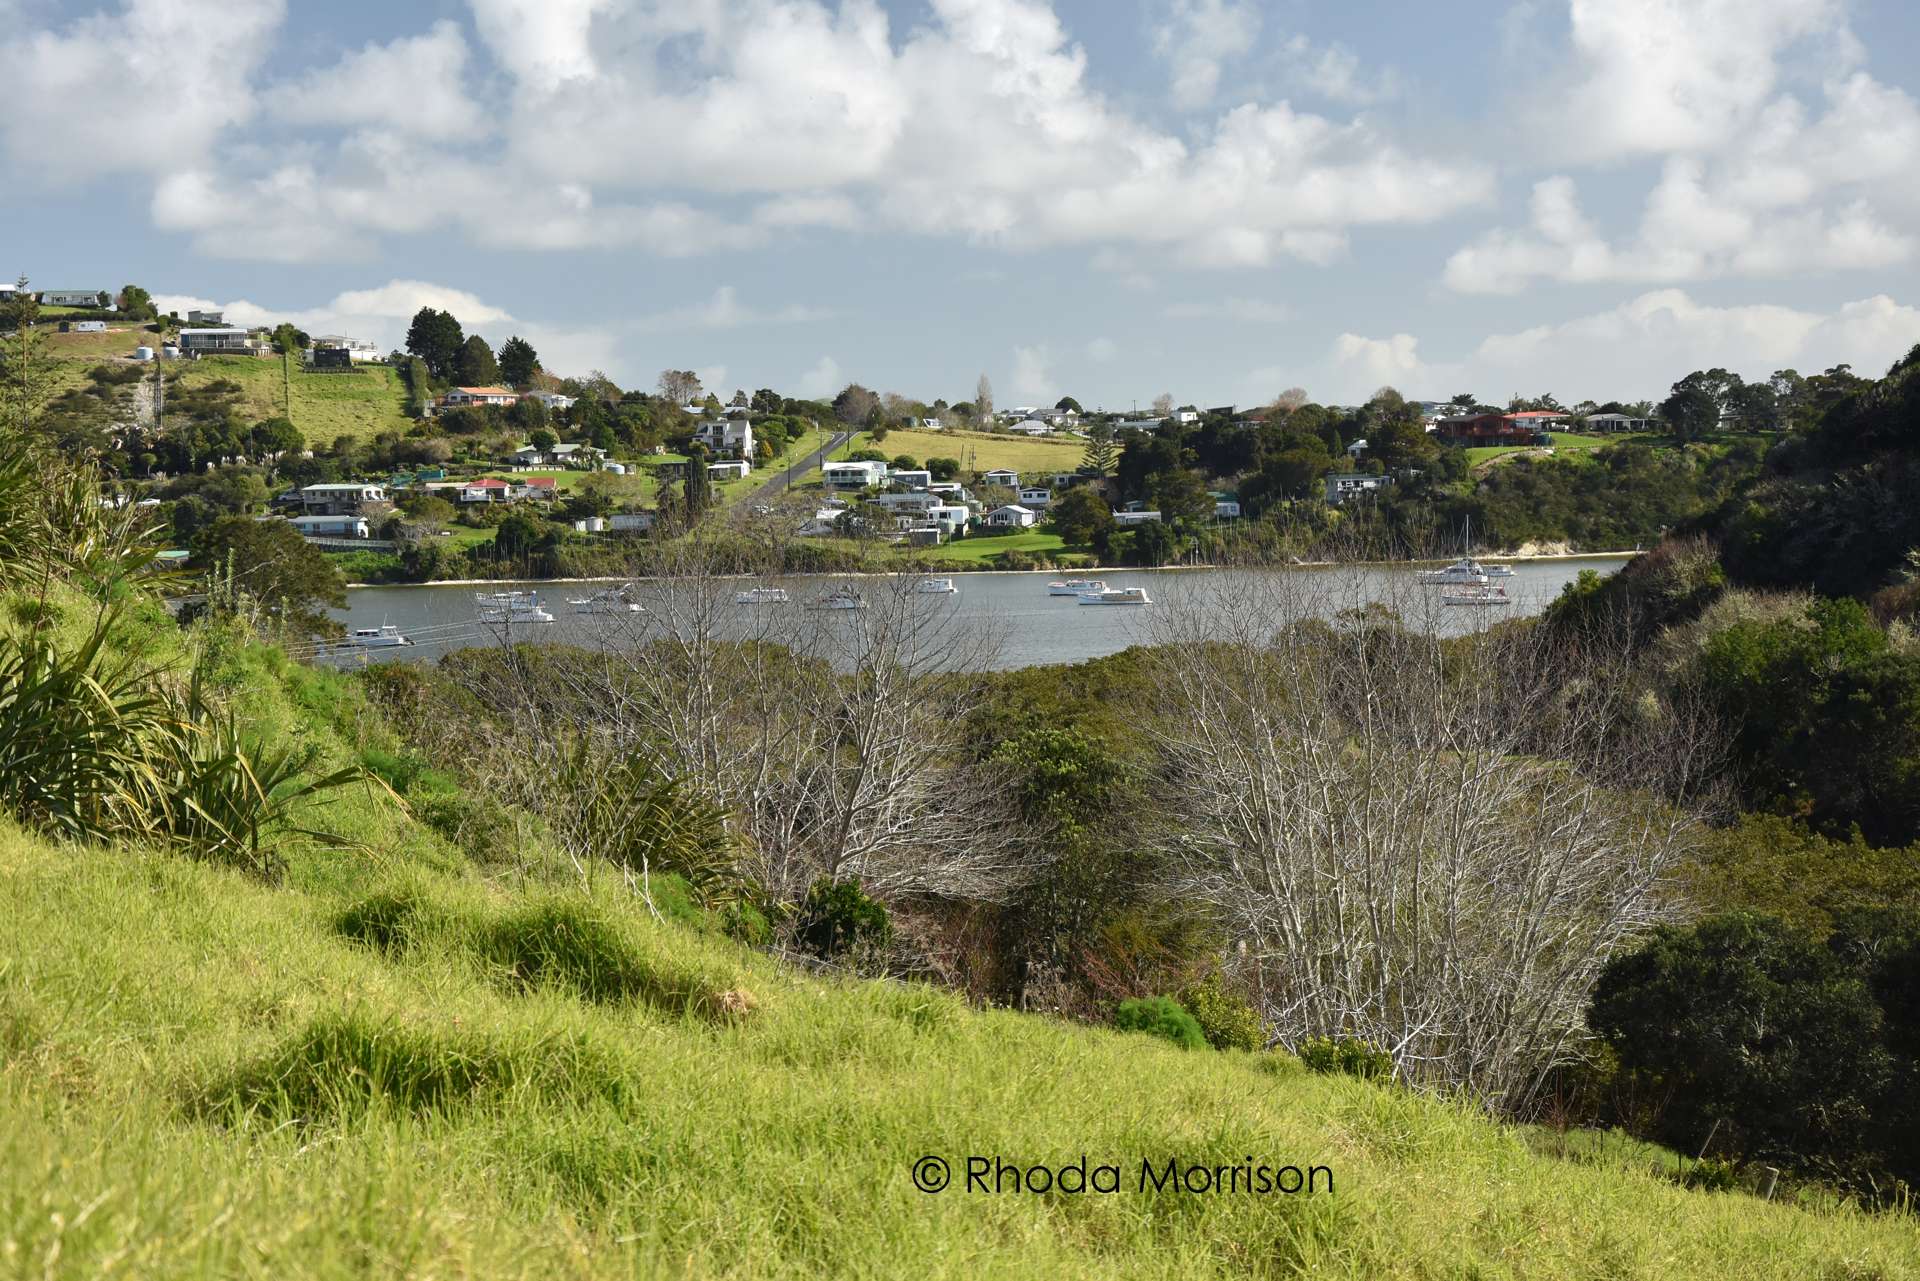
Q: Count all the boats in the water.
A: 12